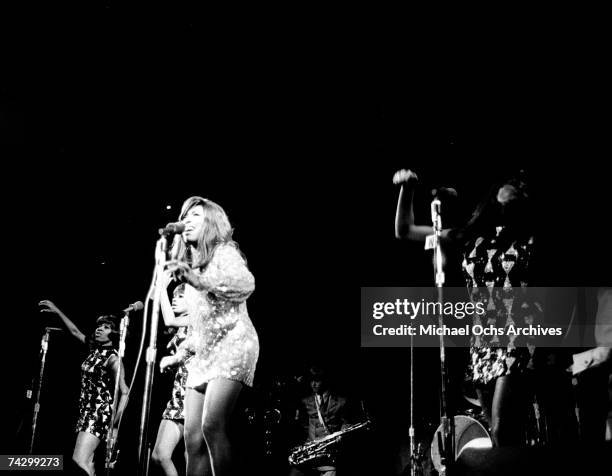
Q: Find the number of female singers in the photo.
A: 4